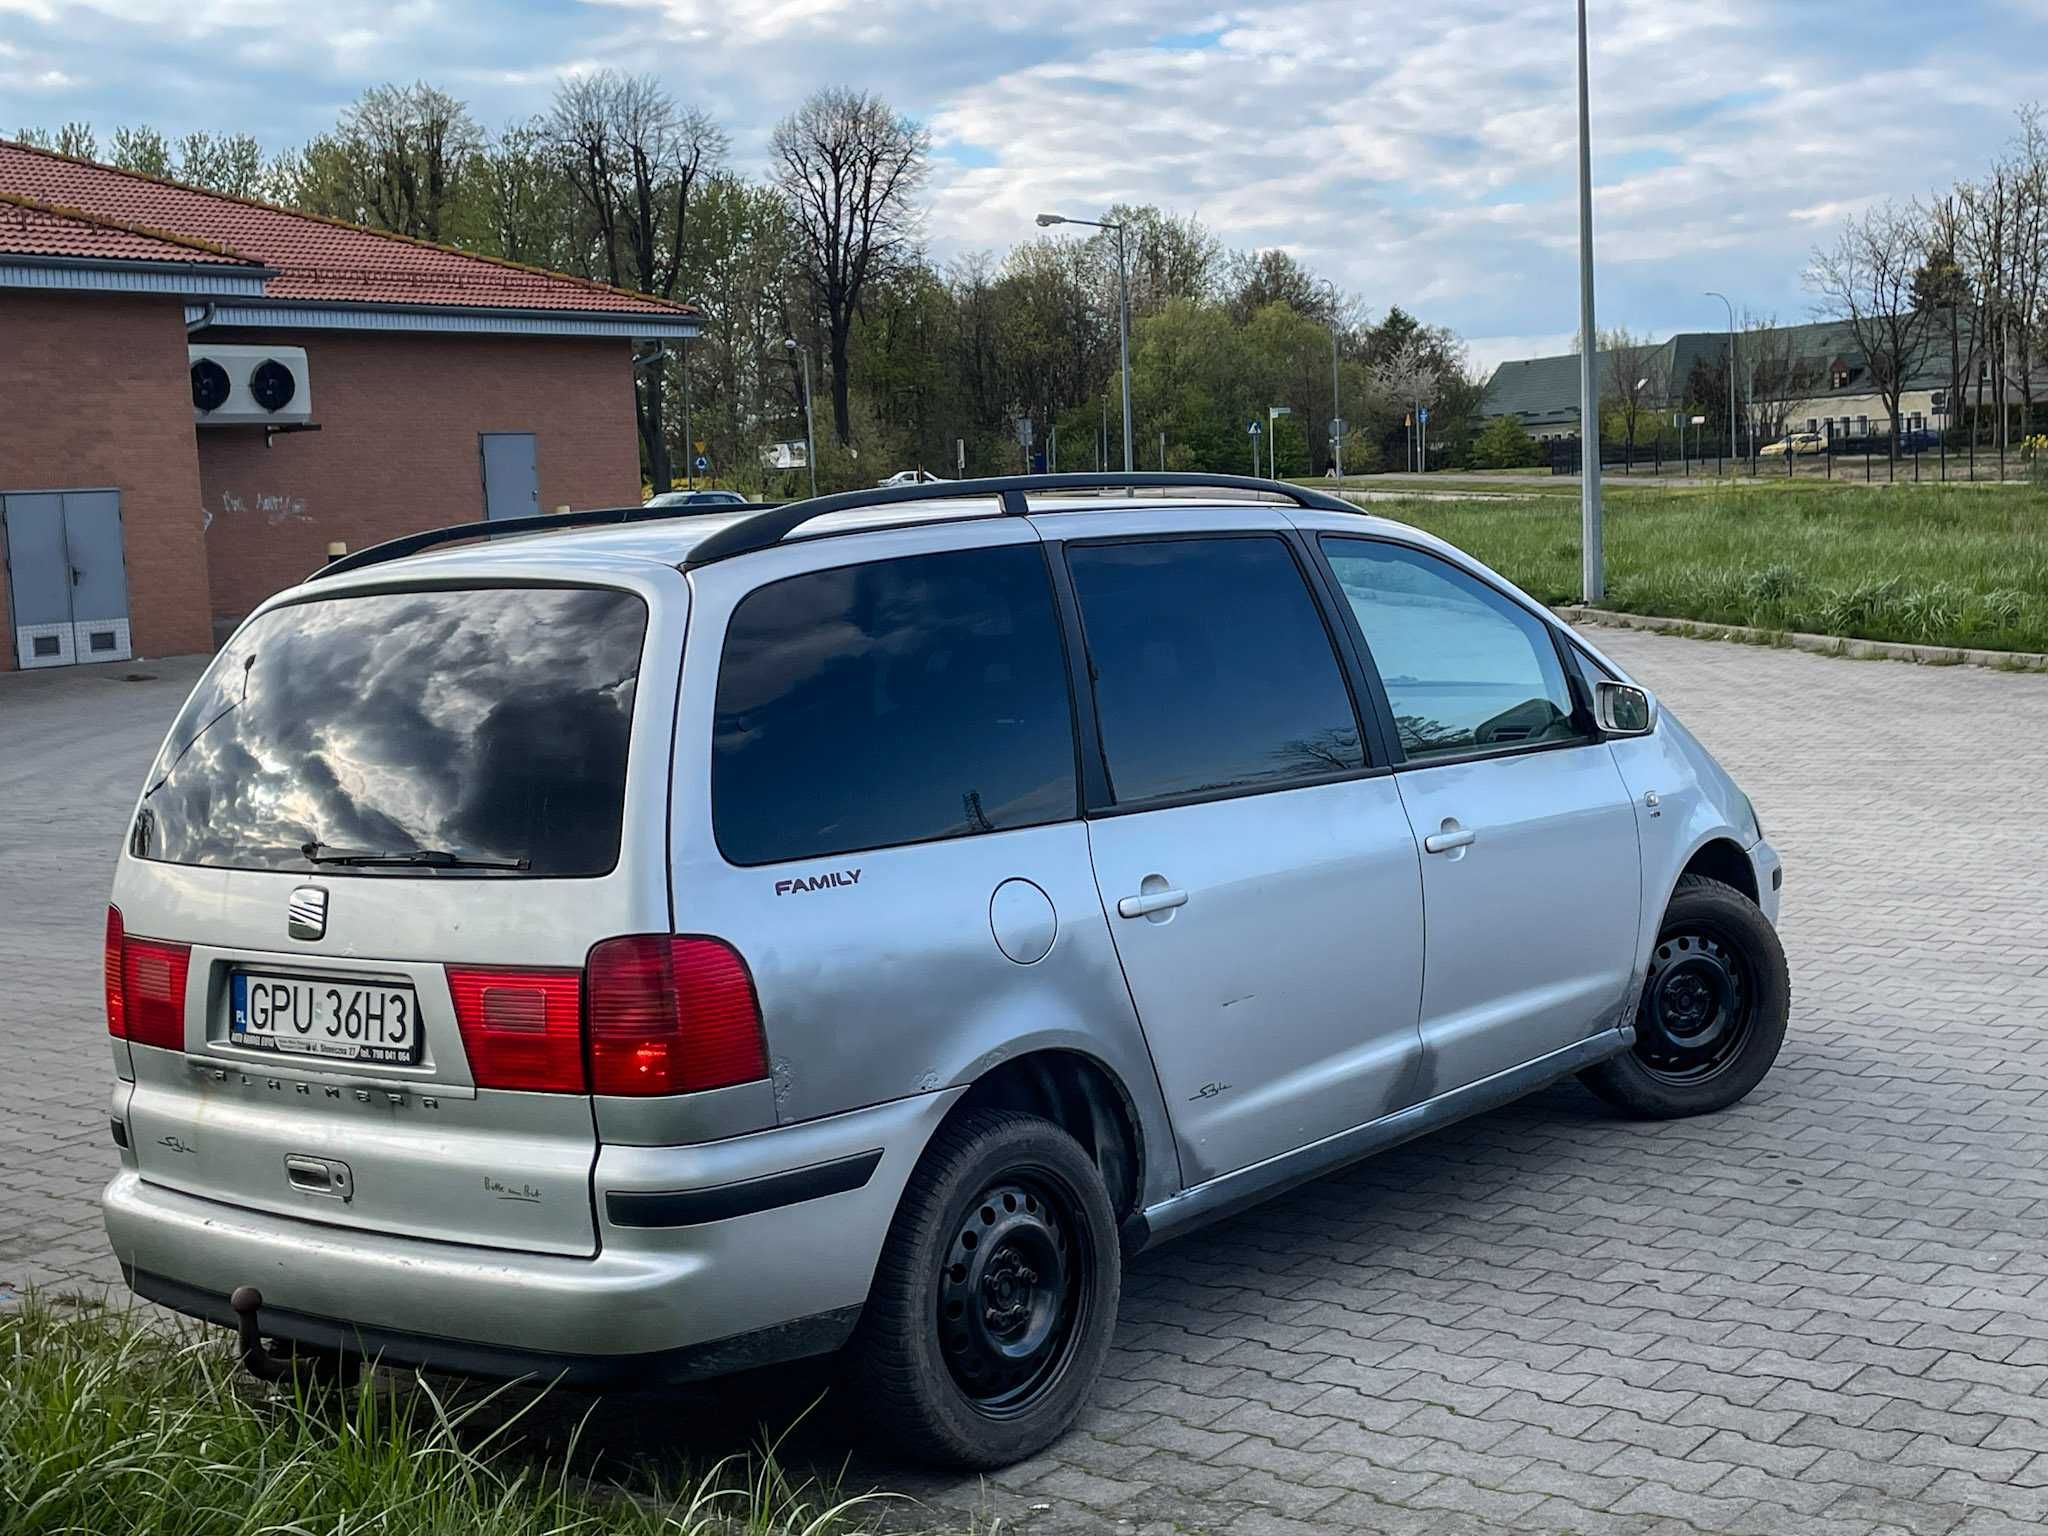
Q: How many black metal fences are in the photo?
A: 1